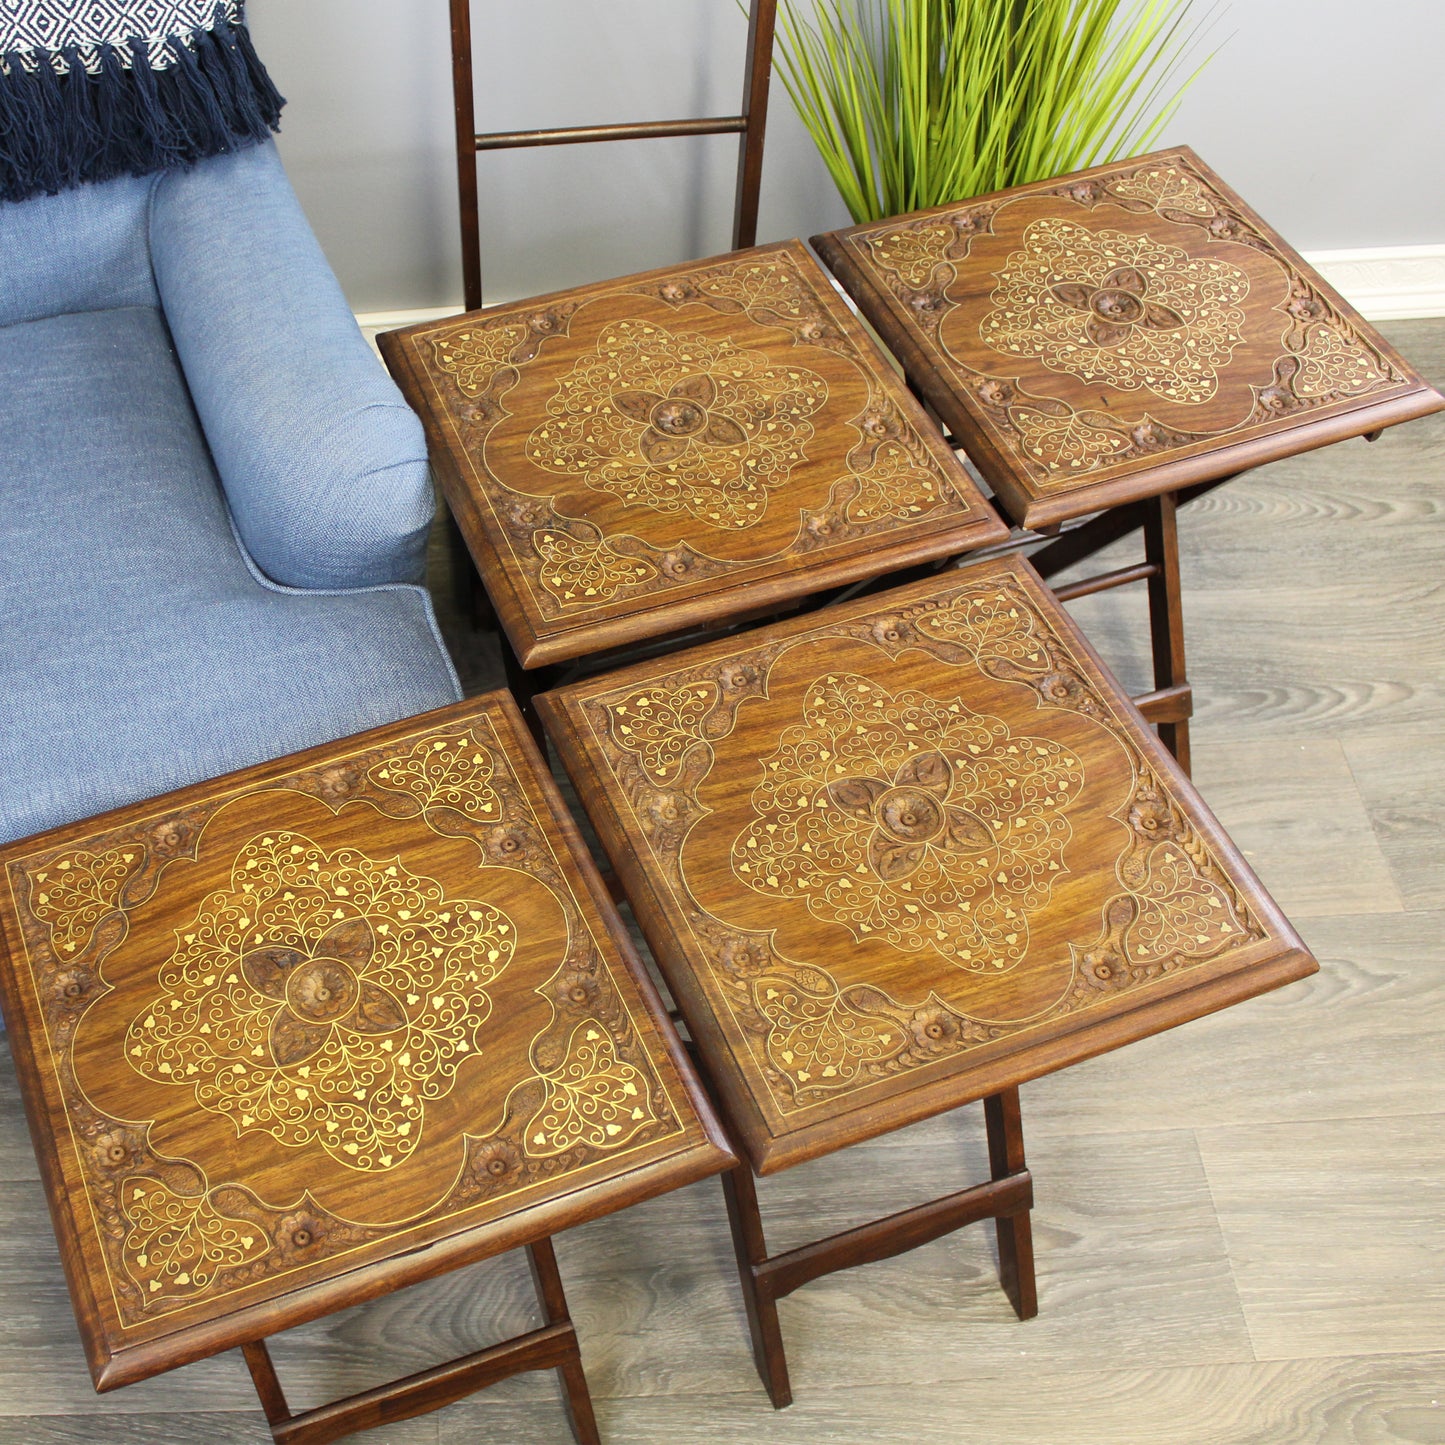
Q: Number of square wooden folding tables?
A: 4